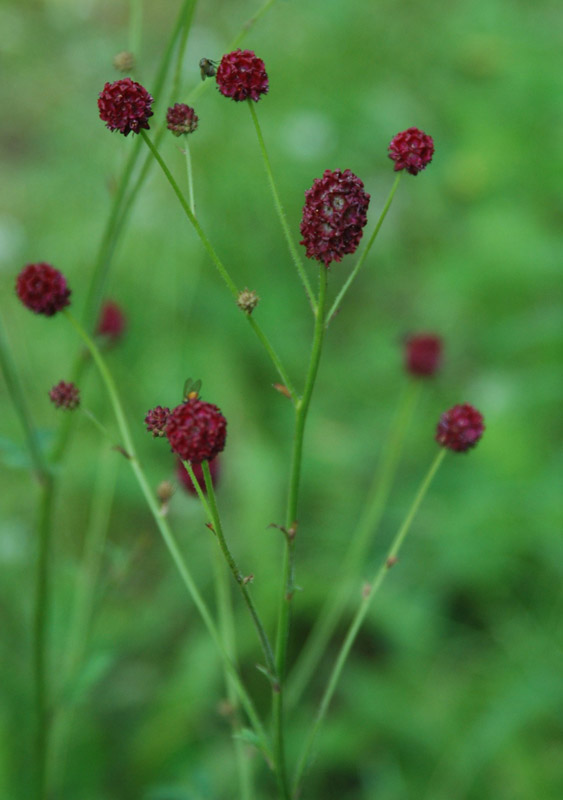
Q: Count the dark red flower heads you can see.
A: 13